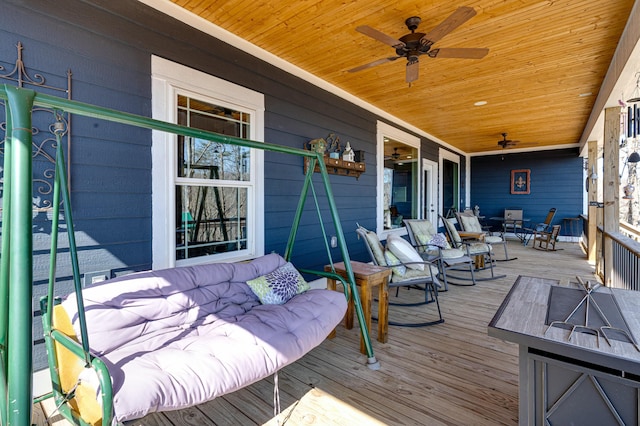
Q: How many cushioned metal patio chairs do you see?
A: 4